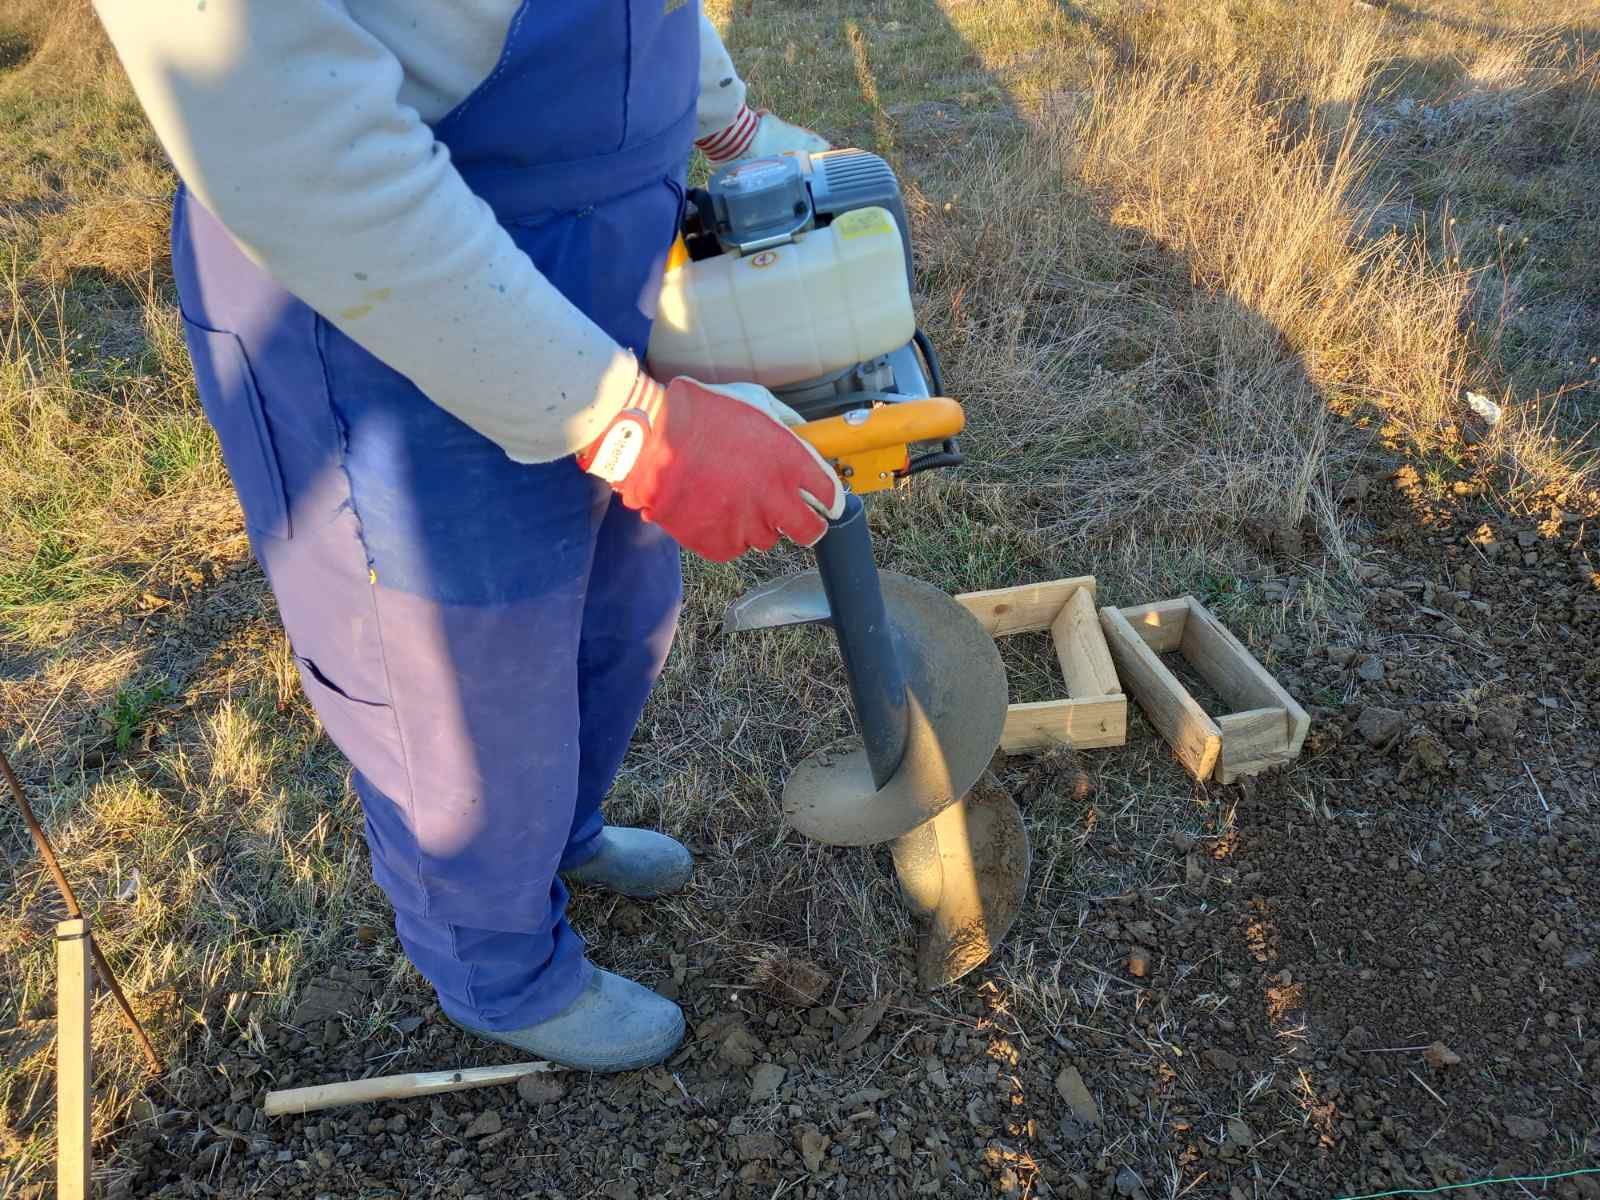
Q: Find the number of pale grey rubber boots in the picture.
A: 2